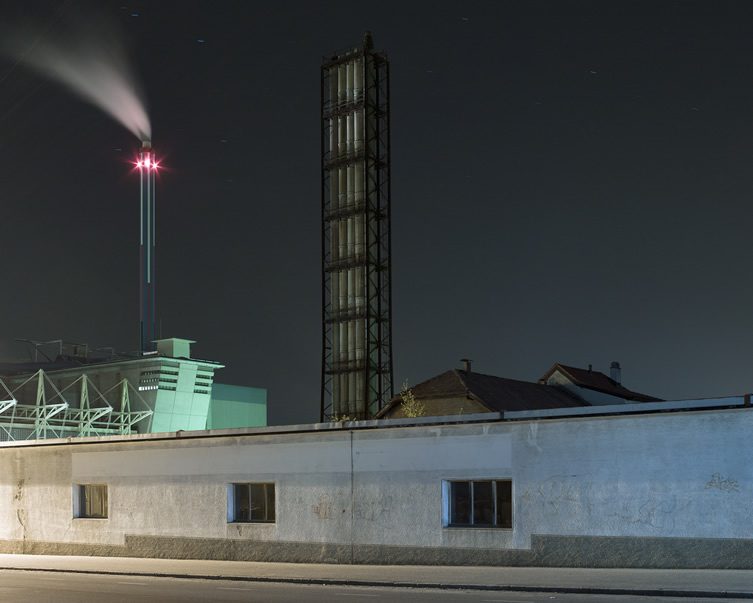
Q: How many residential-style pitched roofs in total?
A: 2